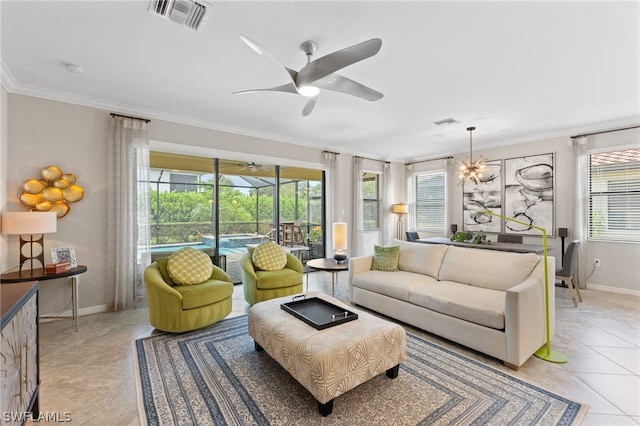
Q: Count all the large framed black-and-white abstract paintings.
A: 2